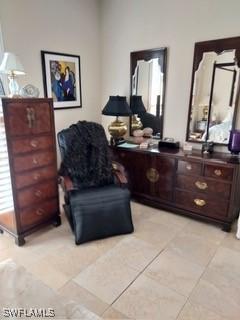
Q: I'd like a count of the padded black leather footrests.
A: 1